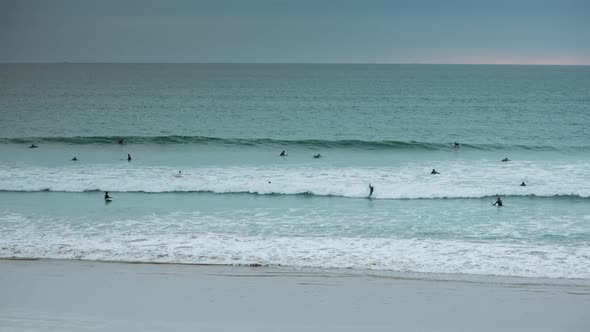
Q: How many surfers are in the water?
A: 15